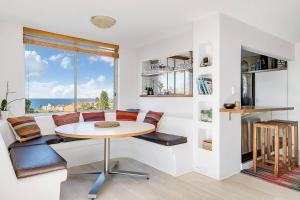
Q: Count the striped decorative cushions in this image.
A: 5